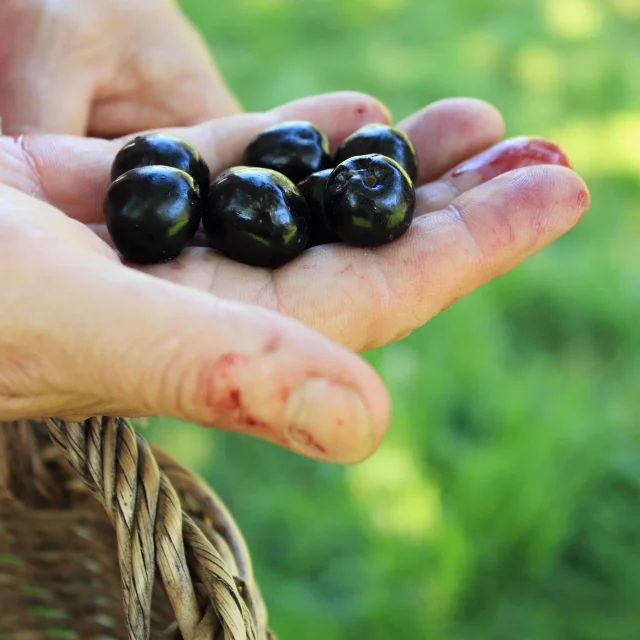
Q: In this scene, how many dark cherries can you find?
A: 7